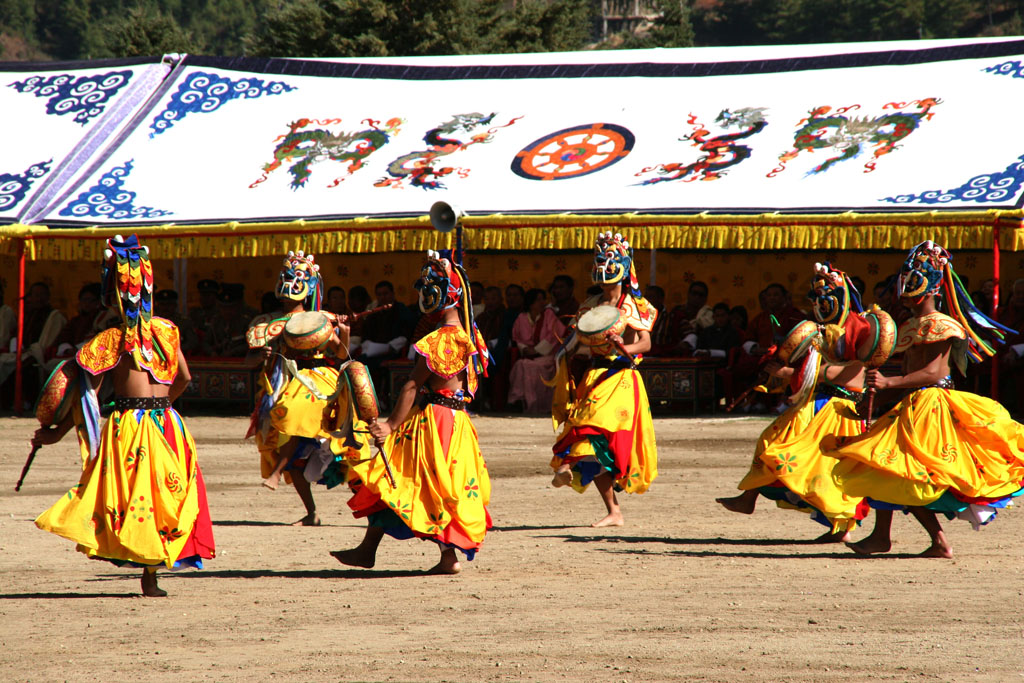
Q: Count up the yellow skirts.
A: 6